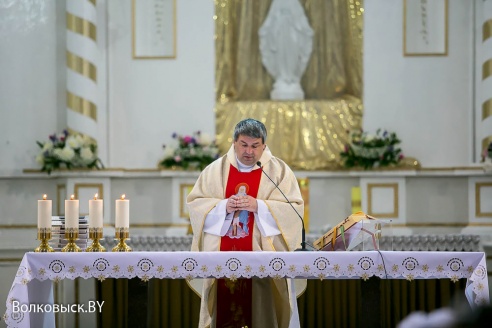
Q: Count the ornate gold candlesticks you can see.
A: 4